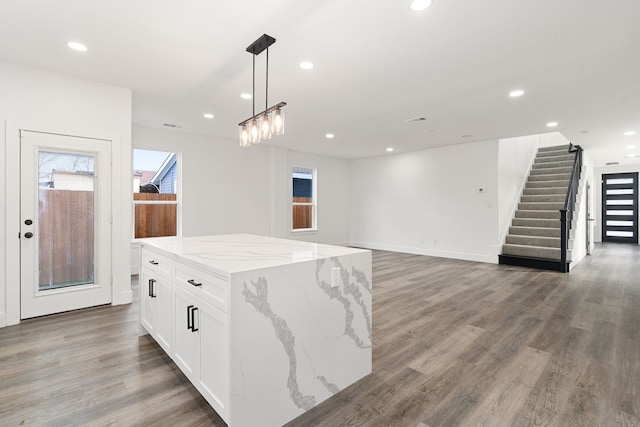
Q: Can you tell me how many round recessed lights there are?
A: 12